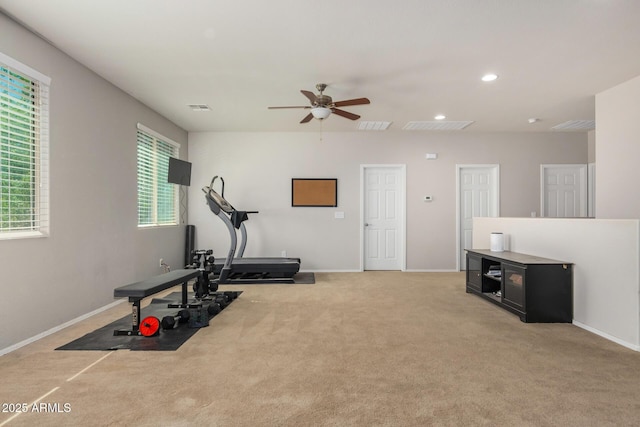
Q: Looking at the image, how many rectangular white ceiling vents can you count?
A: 4